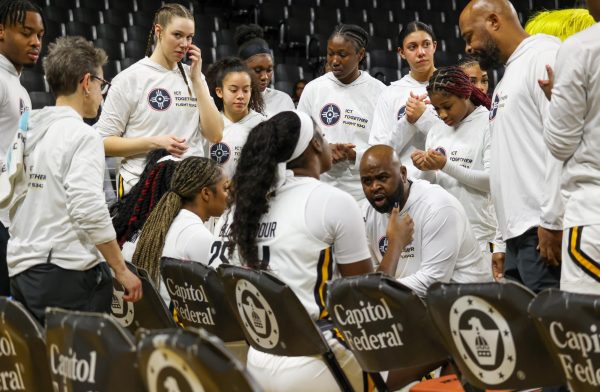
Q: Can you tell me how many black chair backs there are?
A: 9